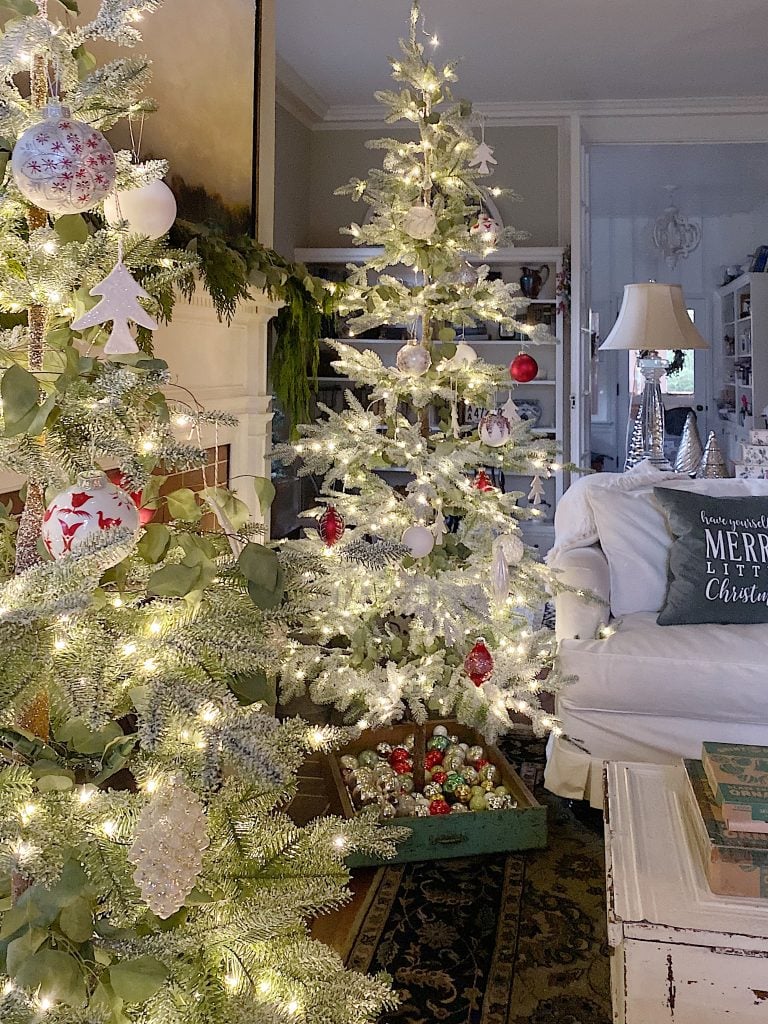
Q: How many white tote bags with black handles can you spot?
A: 0